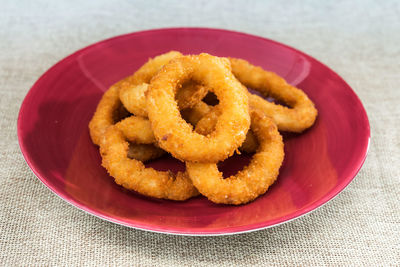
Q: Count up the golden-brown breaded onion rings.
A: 6